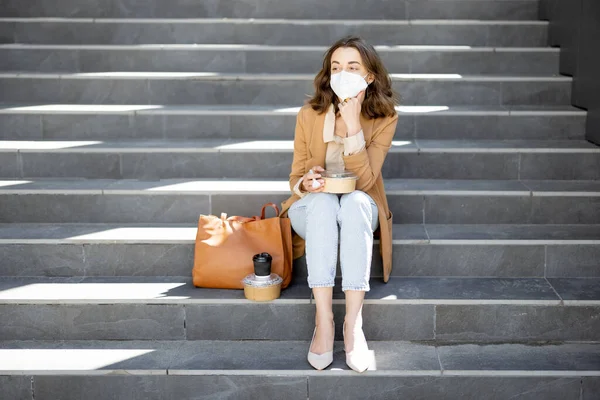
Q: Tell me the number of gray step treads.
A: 9